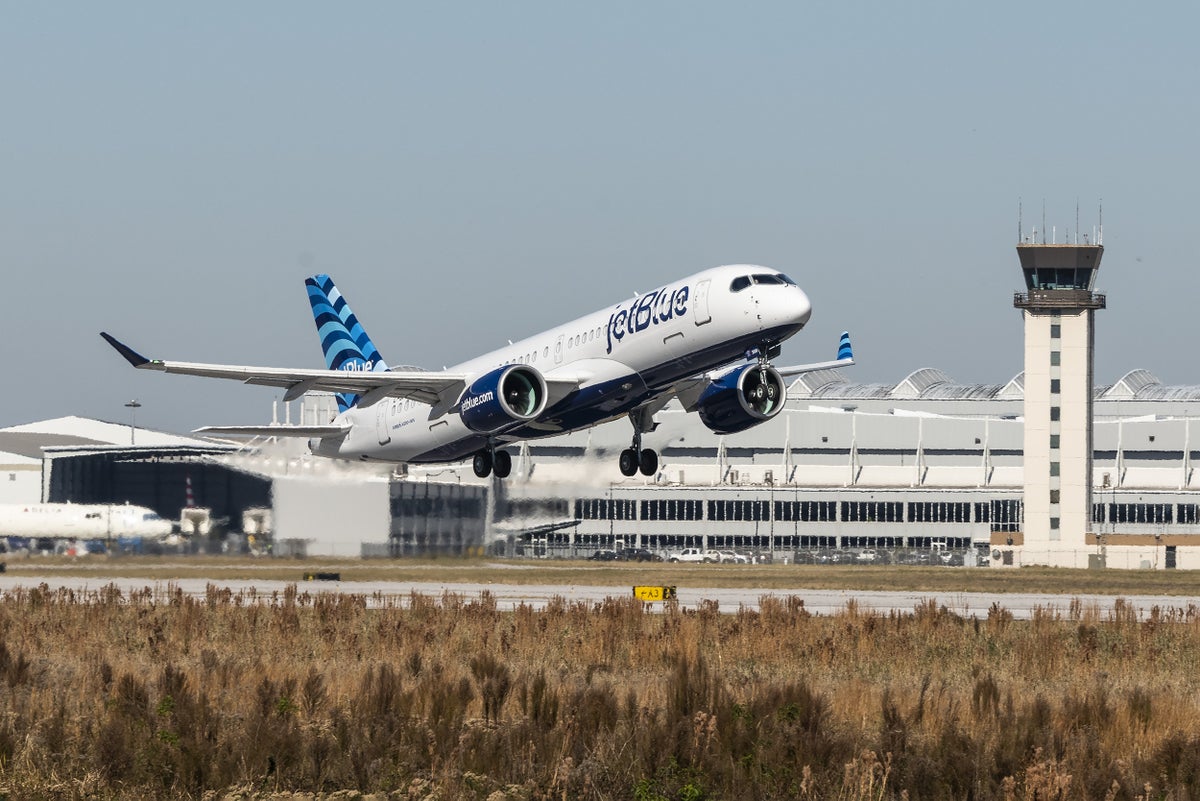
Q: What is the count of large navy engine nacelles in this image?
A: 2